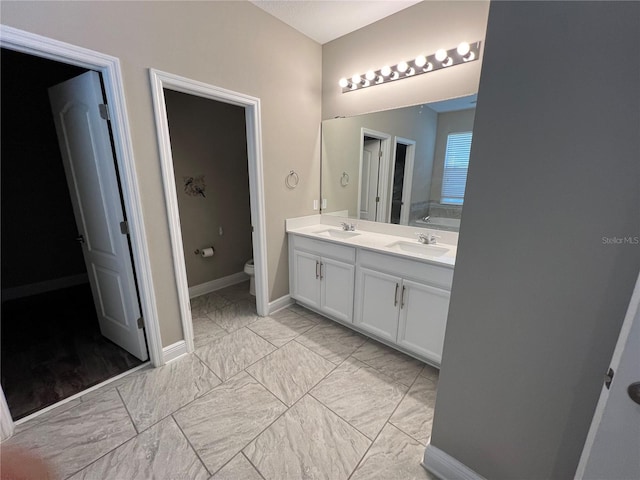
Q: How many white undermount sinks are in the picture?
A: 2